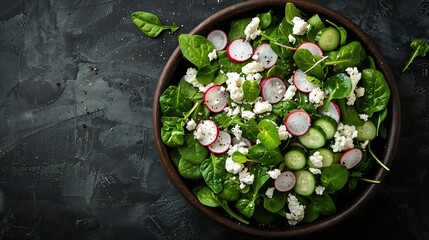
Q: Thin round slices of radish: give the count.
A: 13